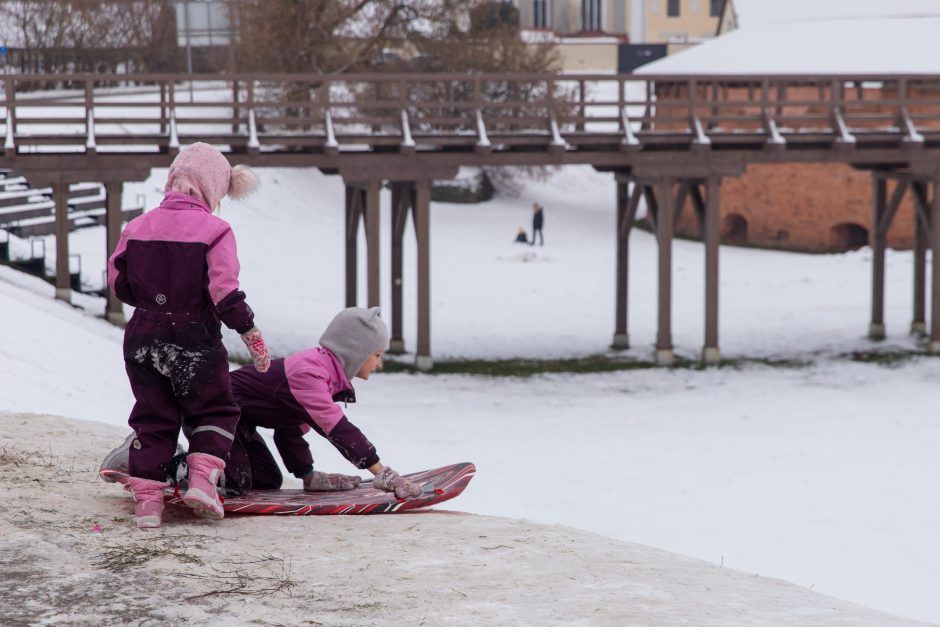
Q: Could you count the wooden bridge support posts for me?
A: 12